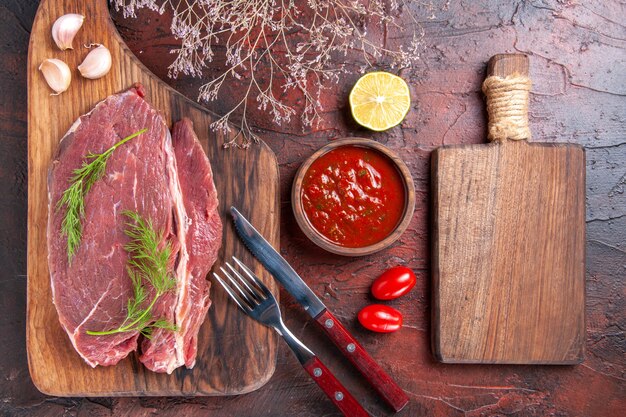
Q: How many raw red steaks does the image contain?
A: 2